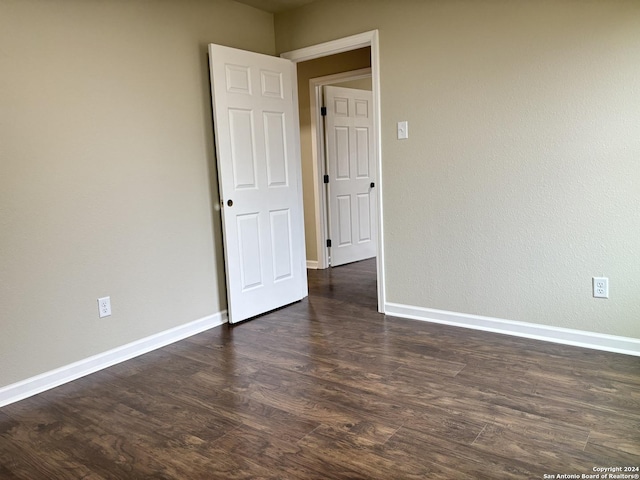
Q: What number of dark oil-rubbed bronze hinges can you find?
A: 3